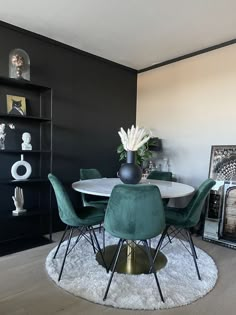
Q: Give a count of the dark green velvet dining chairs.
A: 5